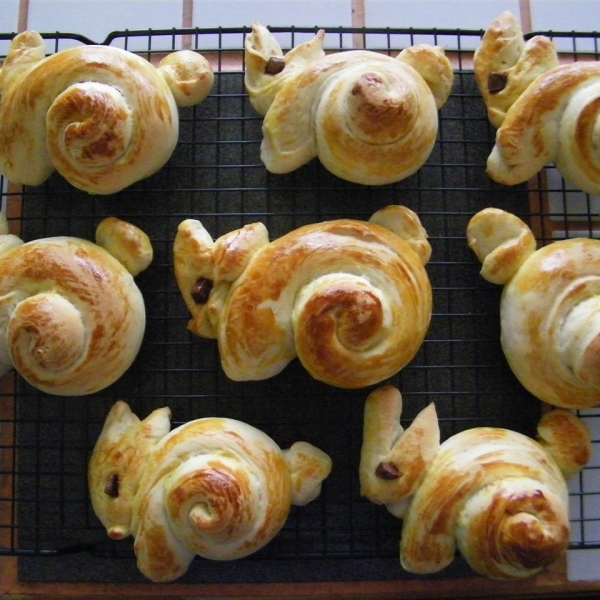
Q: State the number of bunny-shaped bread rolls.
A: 8